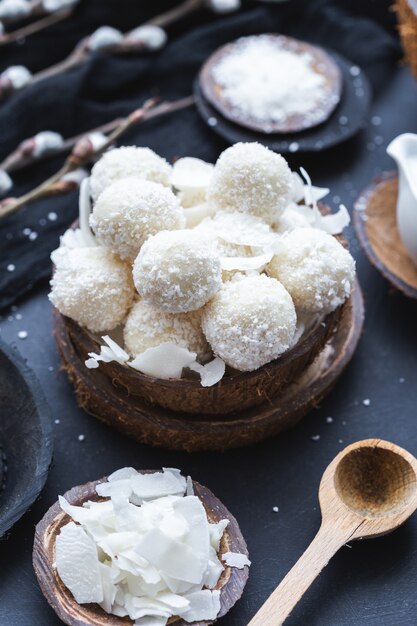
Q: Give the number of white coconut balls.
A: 9